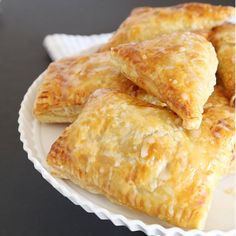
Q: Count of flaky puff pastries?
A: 6